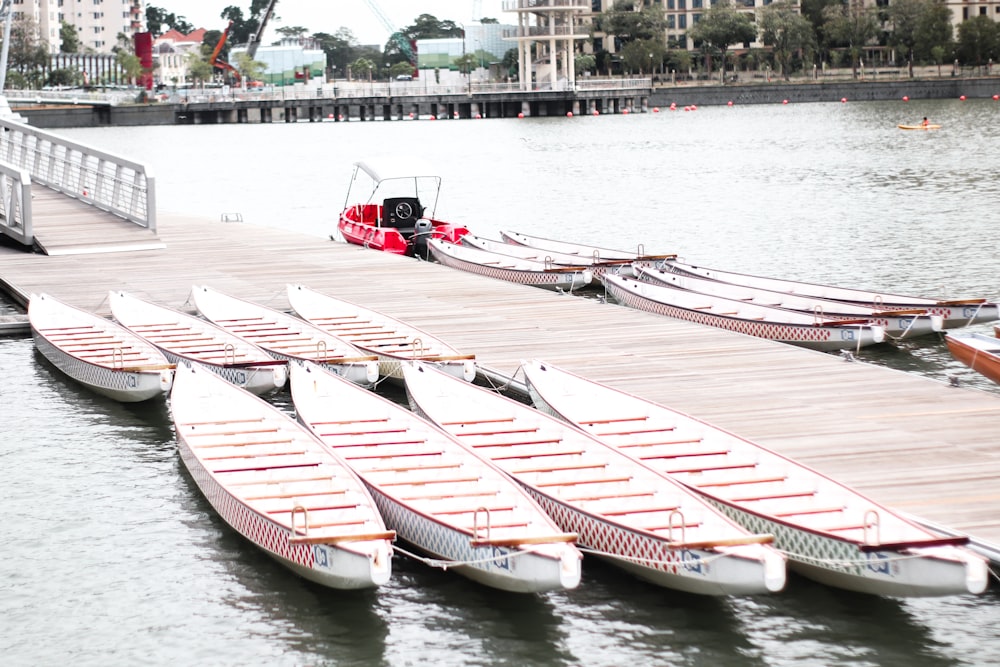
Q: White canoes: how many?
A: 14